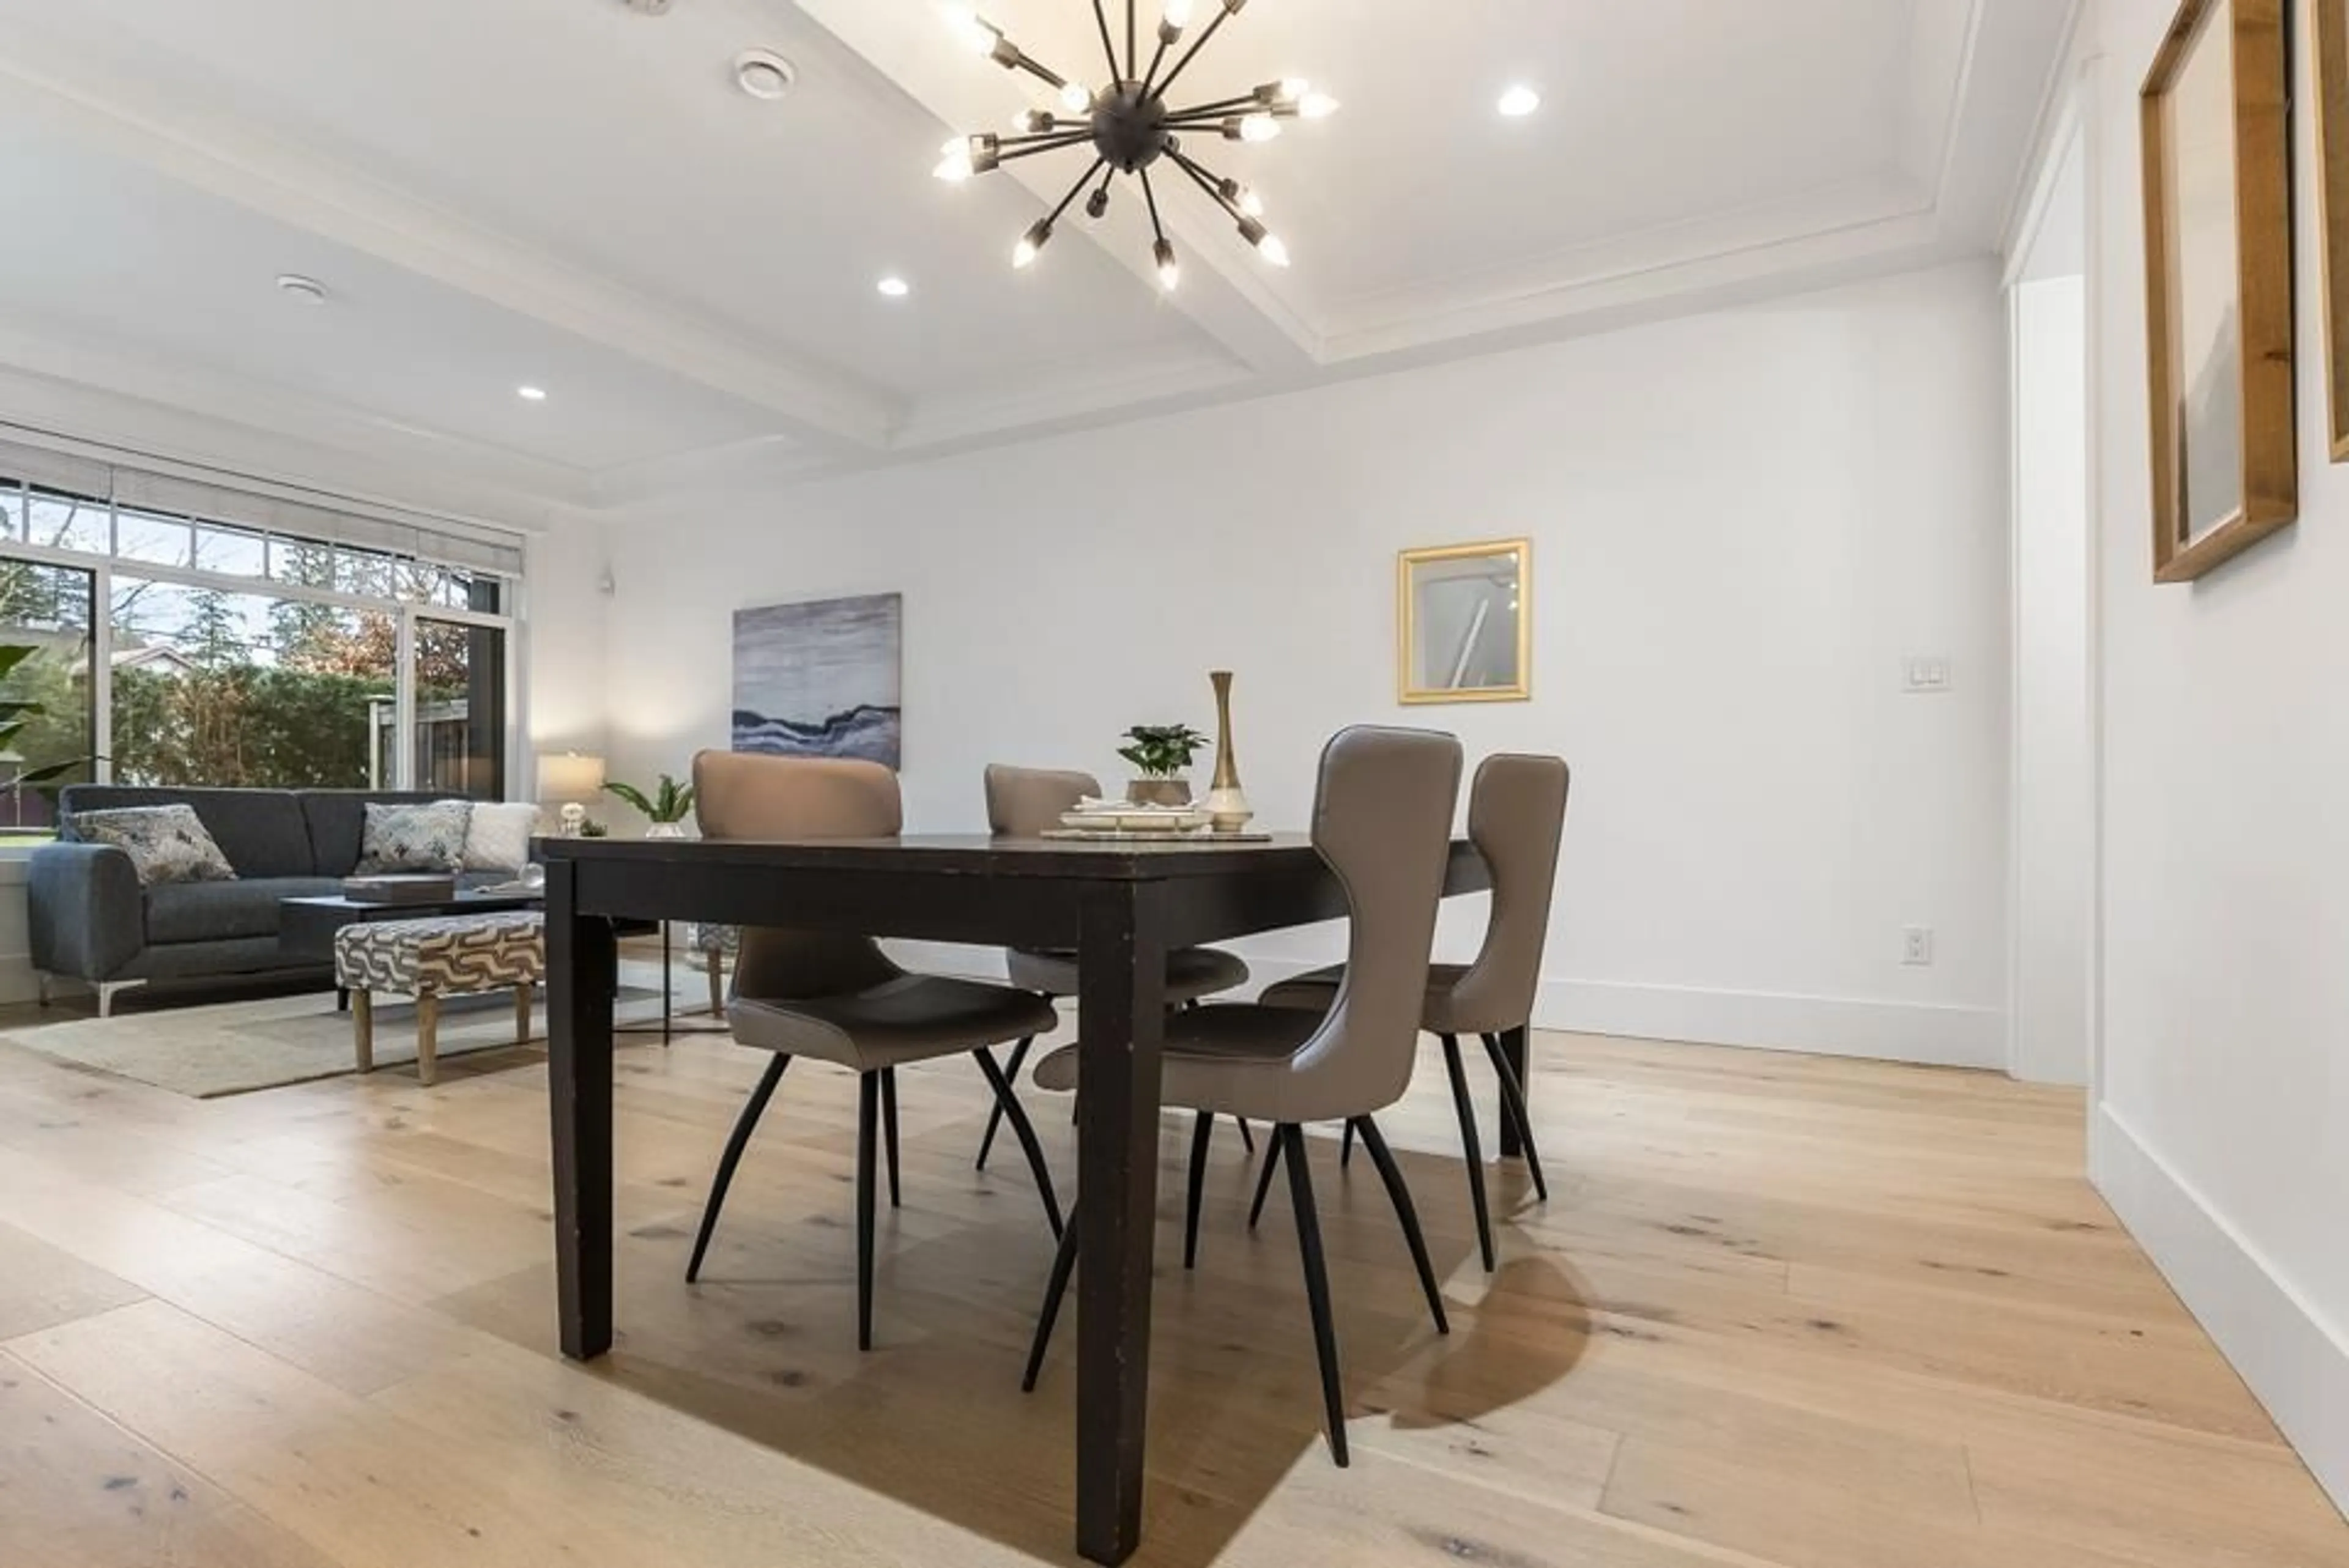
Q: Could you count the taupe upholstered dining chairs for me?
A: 4